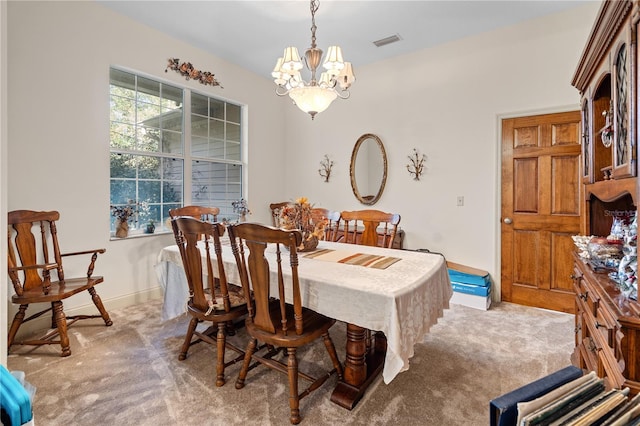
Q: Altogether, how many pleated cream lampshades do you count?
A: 6